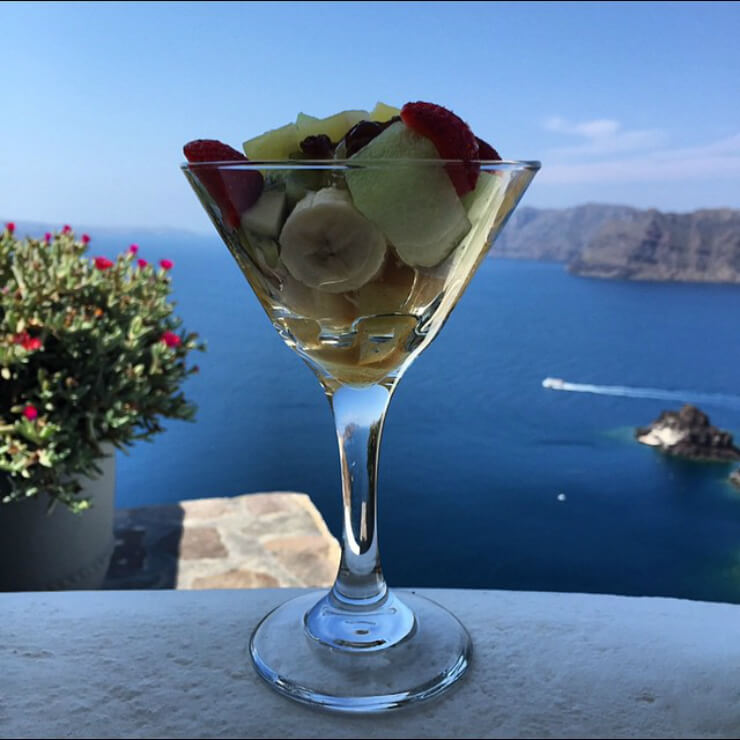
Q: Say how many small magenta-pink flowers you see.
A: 11